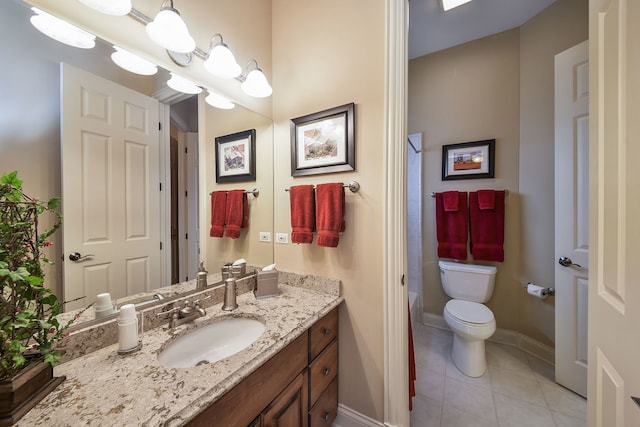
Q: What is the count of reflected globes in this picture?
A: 4